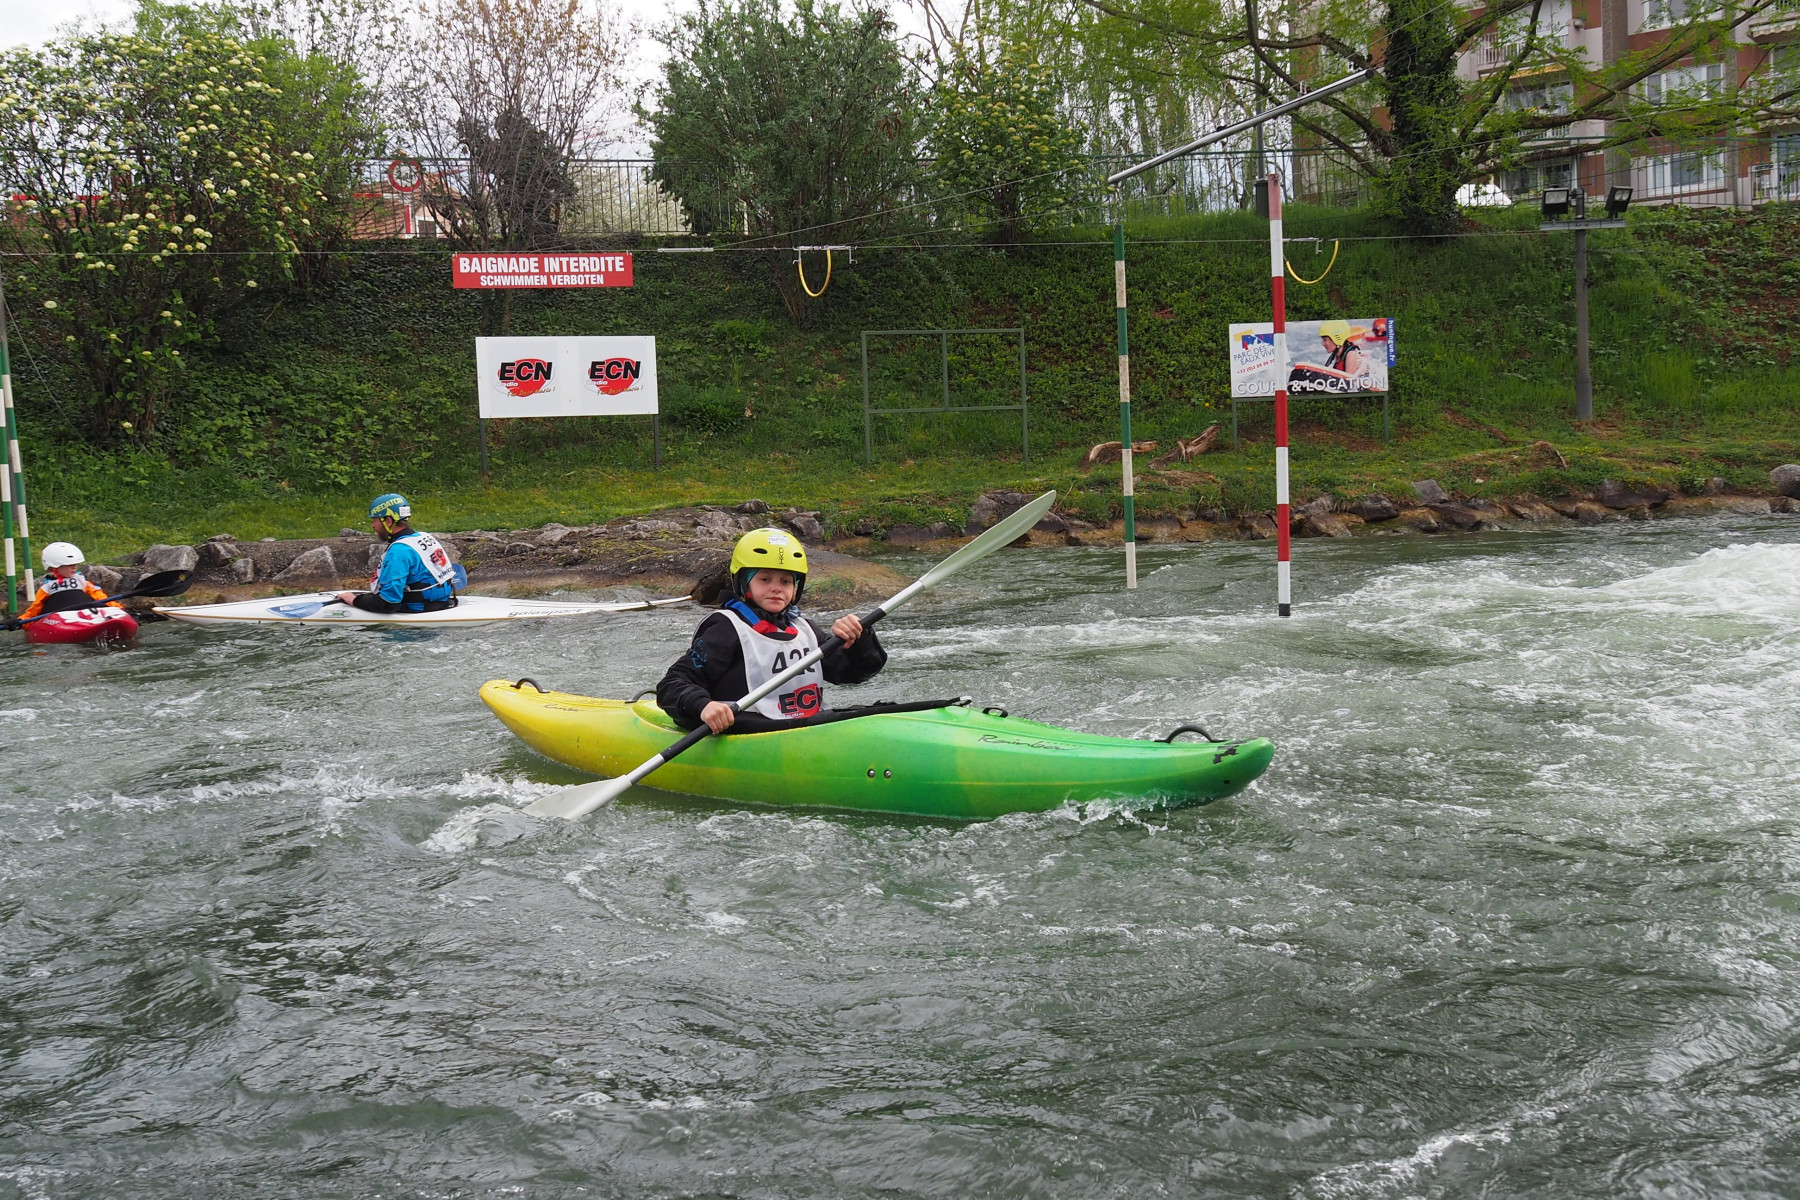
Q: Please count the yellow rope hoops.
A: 2